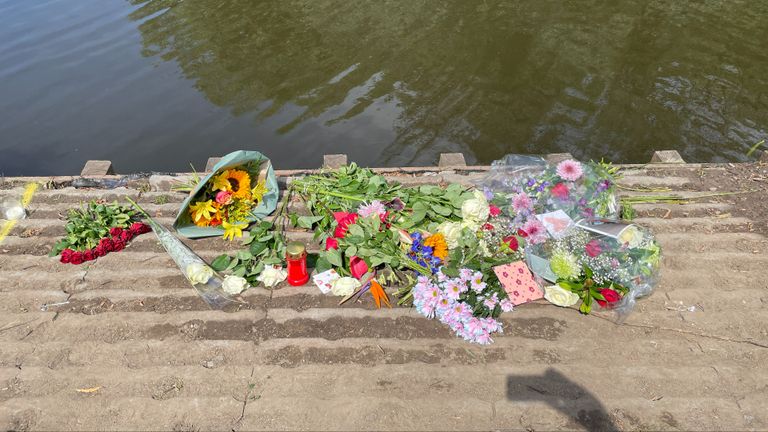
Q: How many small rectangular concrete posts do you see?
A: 6